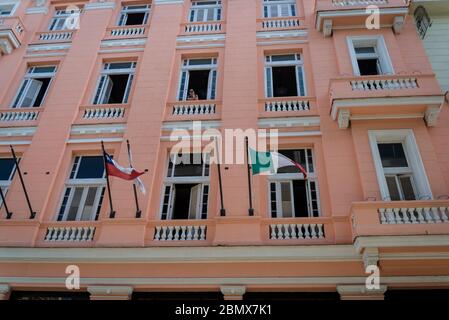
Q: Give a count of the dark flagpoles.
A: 6